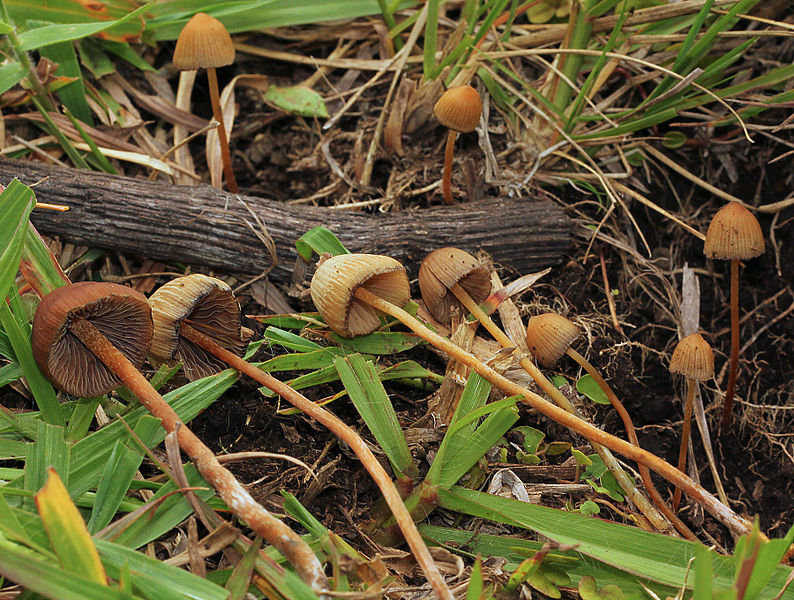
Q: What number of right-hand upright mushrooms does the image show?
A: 2